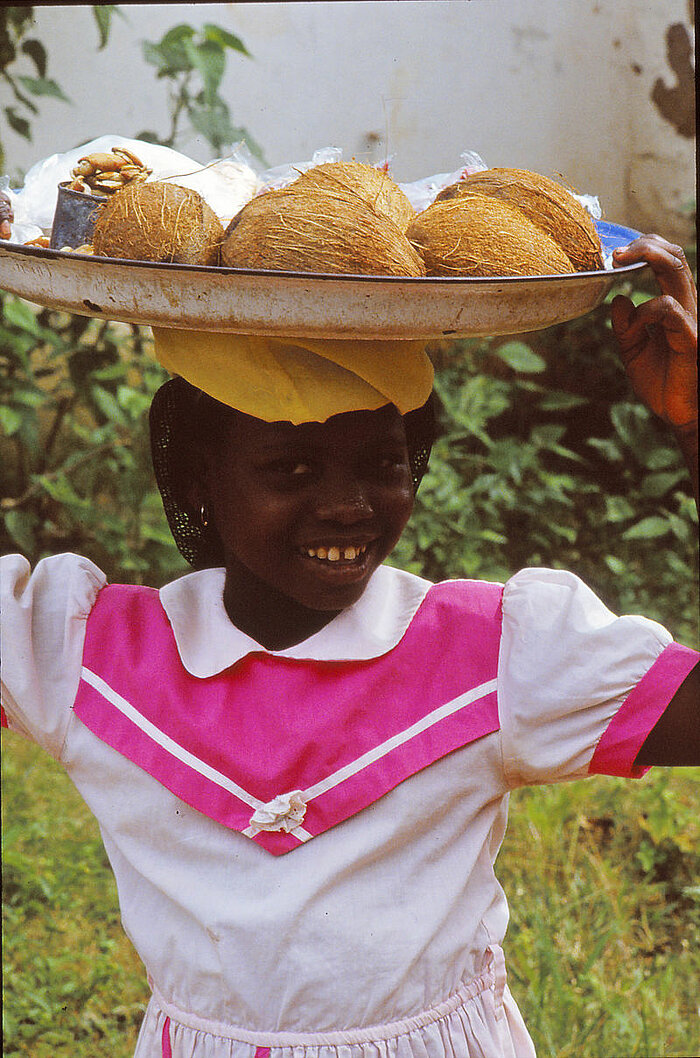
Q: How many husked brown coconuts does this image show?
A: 5